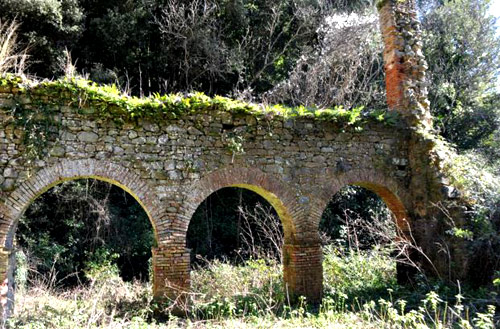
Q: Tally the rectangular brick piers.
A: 2